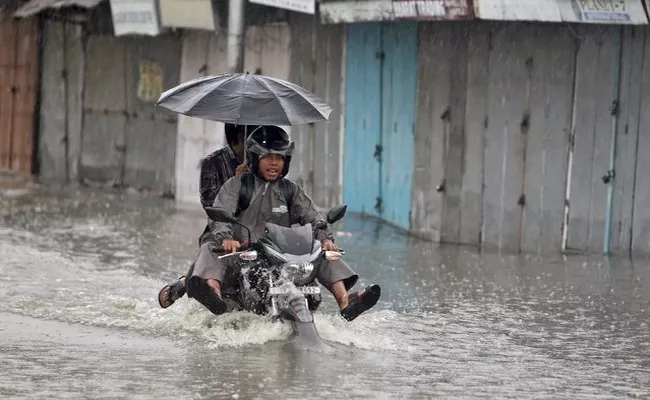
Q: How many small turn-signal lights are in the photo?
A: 2